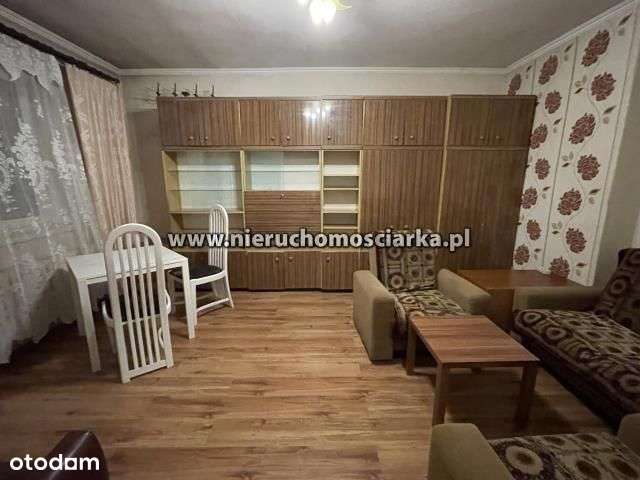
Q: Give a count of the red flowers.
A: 15